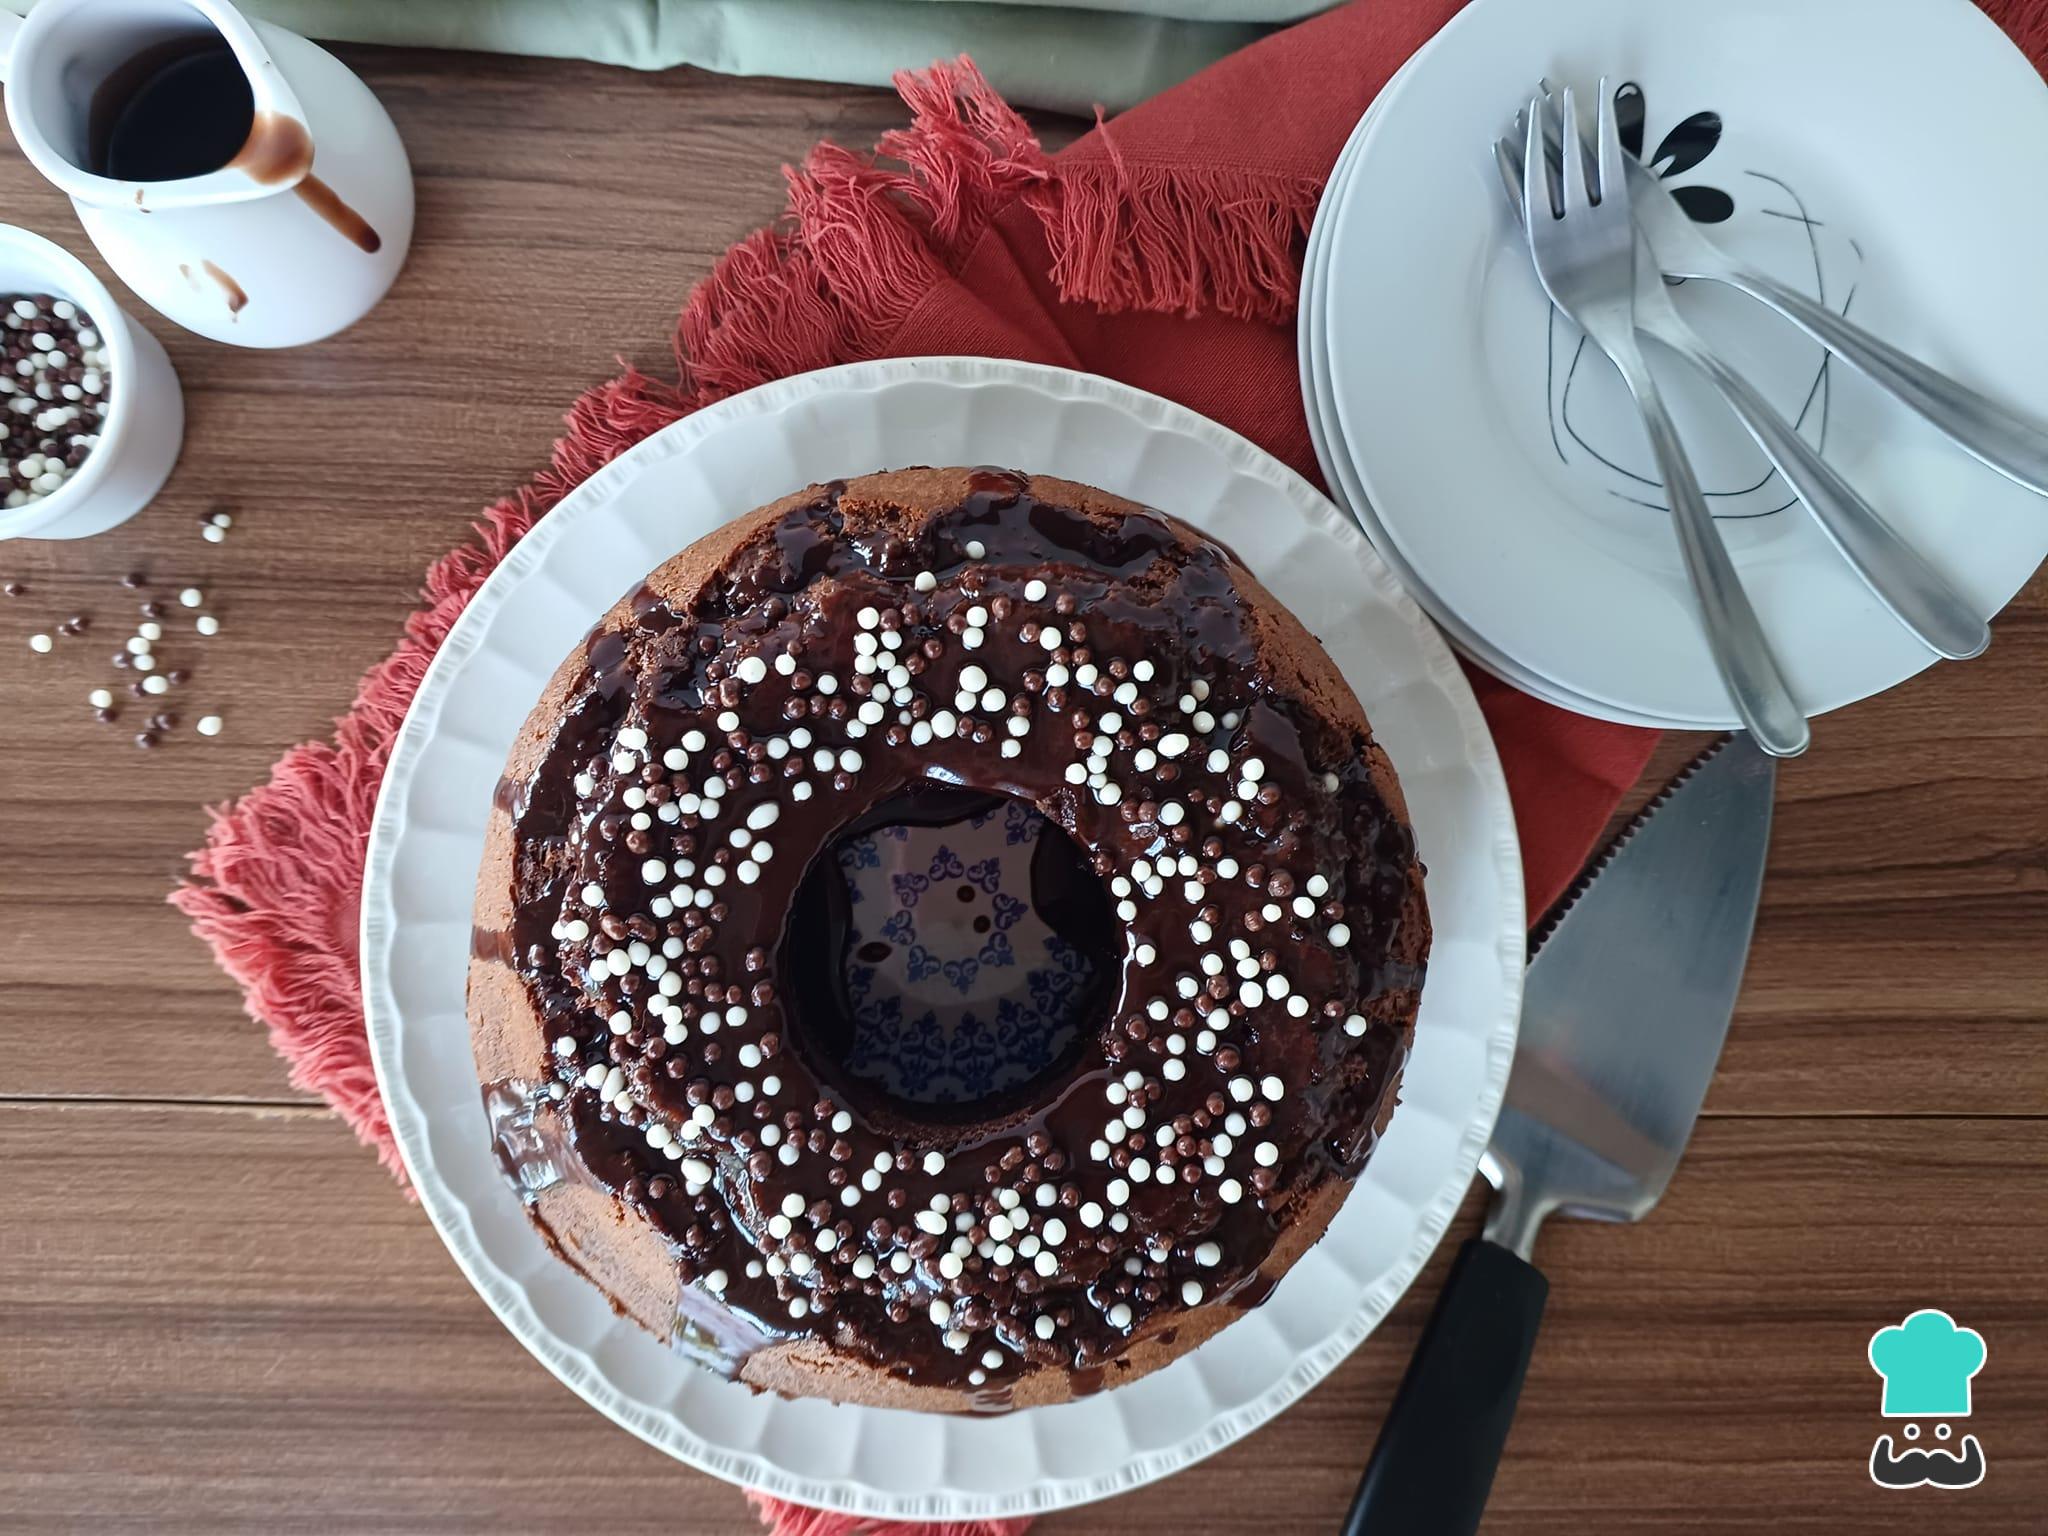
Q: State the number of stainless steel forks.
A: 3